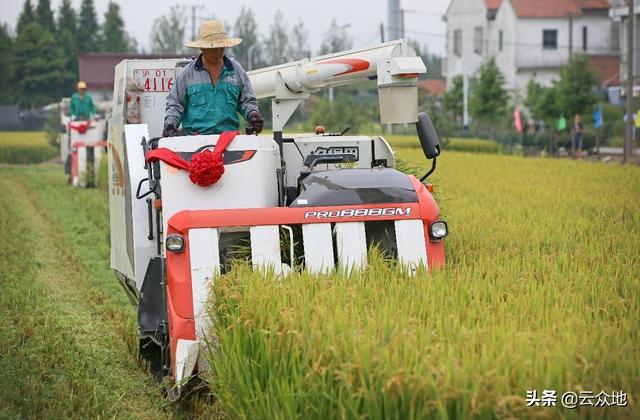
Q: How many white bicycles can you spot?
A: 0